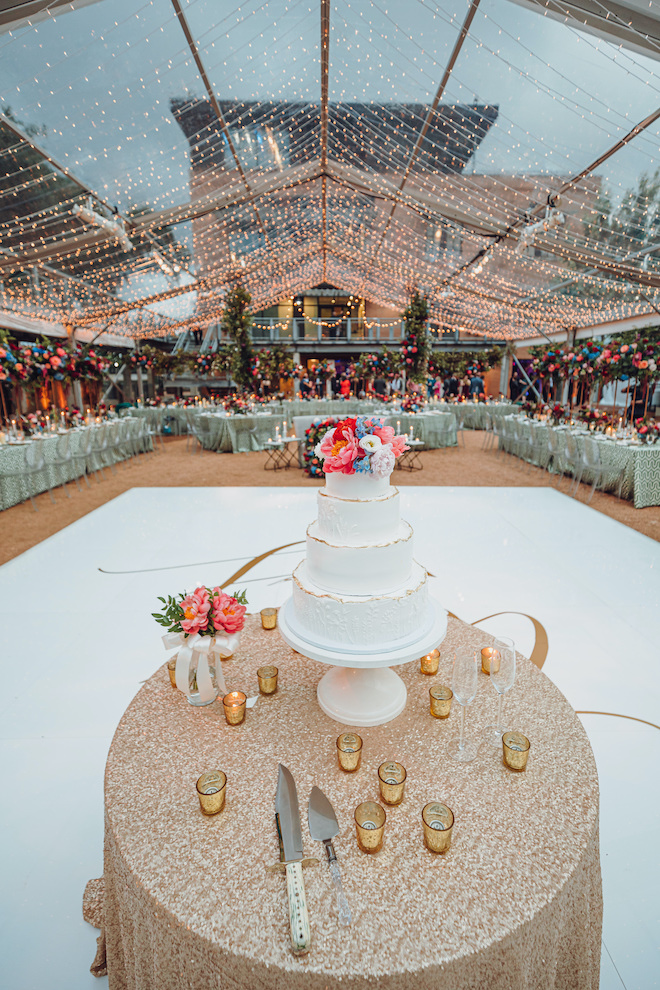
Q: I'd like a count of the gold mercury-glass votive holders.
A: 14